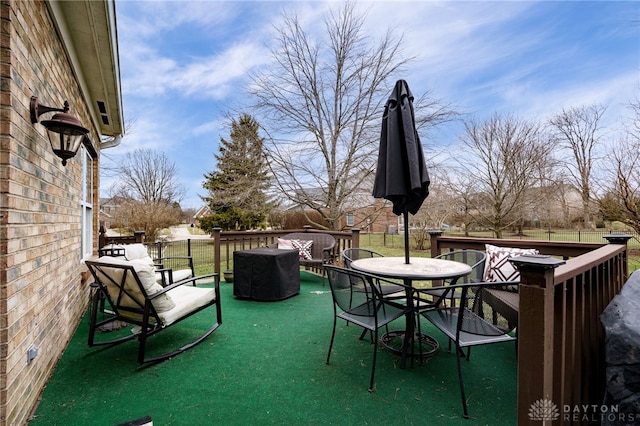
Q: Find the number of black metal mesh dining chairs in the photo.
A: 4